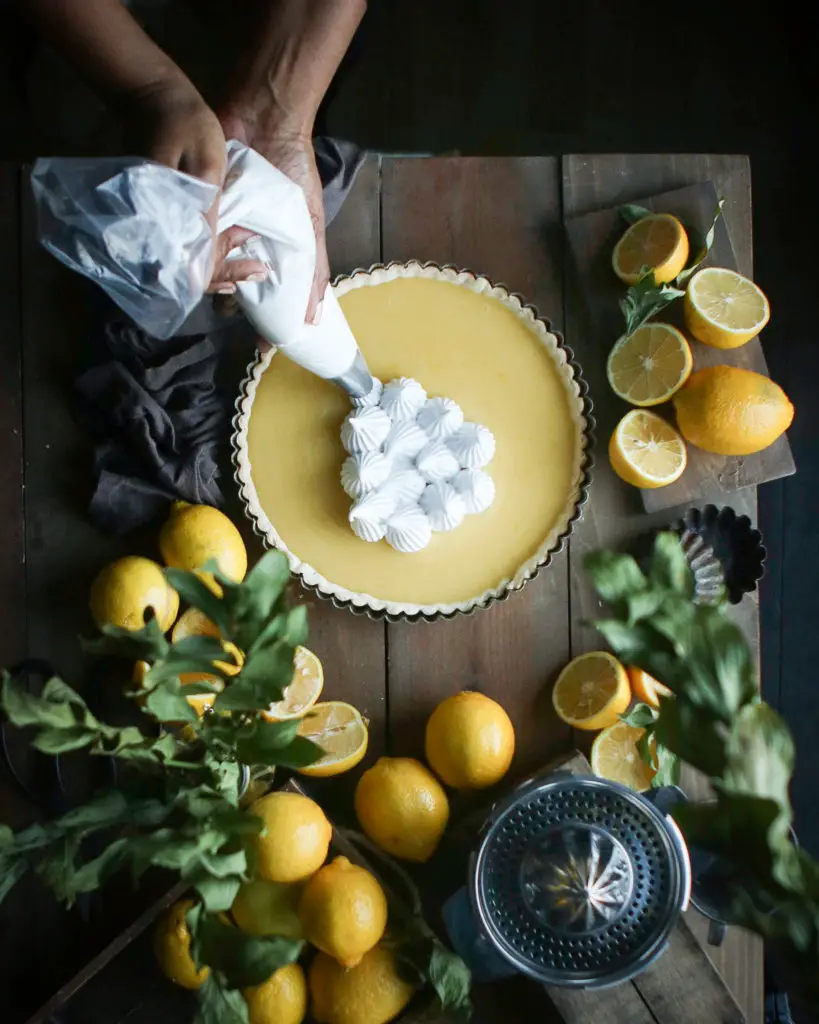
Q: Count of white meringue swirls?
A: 13